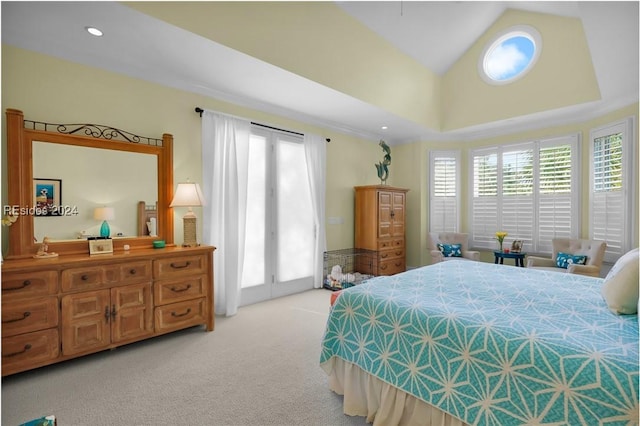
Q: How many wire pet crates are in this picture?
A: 1